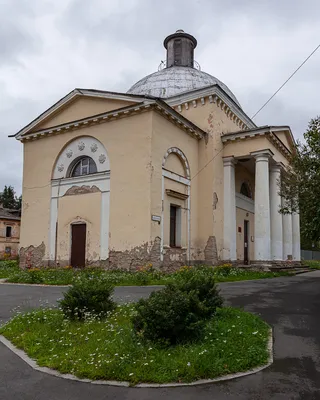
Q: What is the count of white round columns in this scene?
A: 4